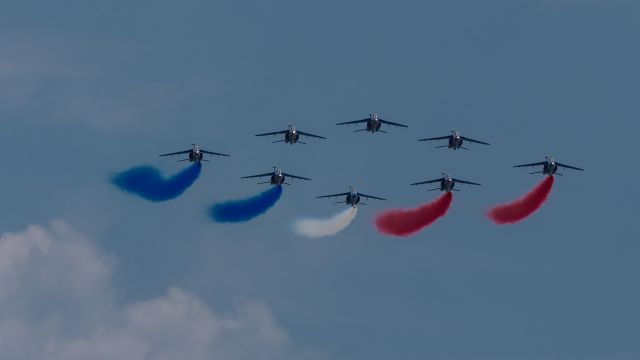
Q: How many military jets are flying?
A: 8